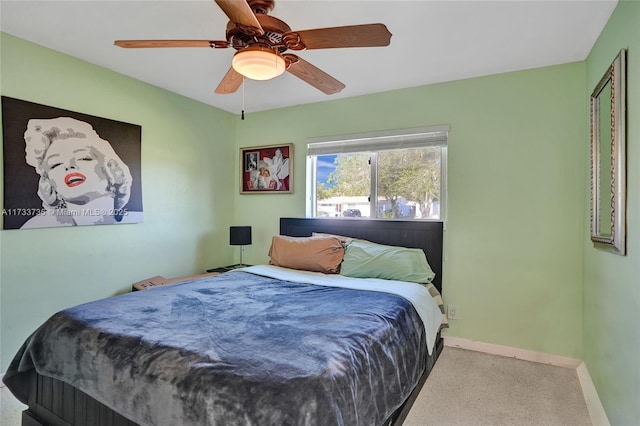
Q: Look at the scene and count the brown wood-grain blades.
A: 5